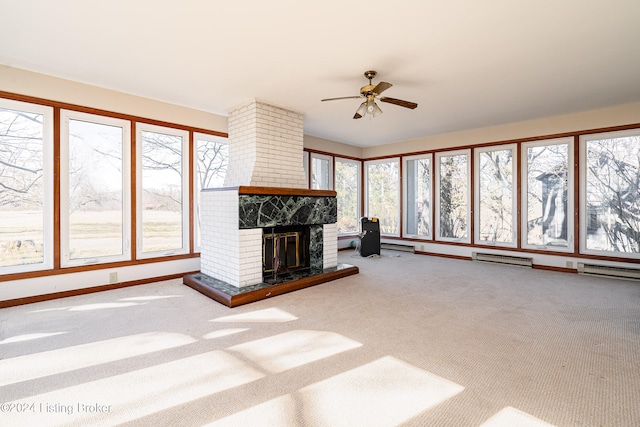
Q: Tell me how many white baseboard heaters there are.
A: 3